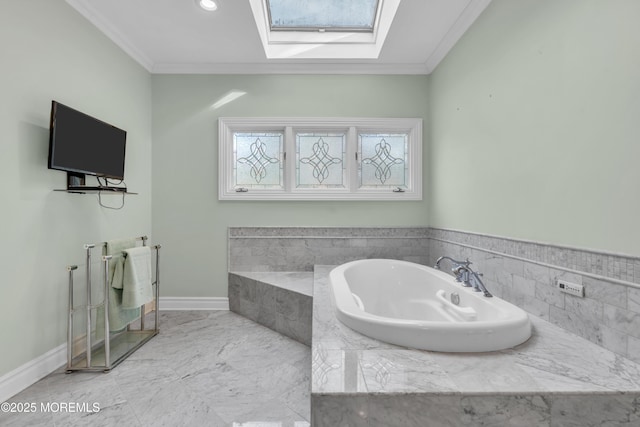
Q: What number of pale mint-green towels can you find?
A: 2